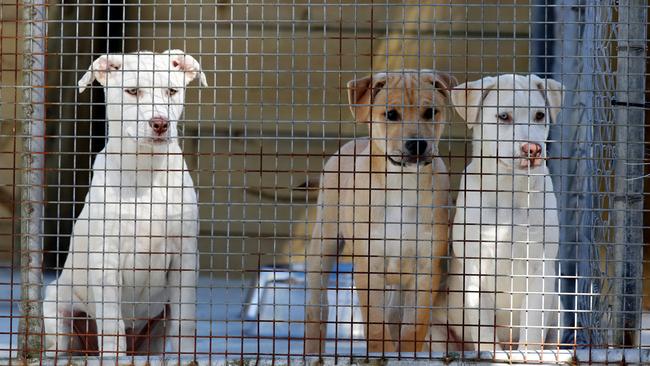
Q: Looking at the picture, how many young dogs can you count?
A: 3